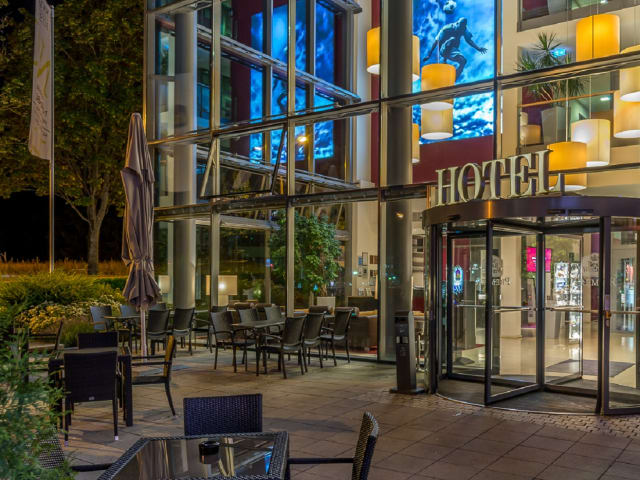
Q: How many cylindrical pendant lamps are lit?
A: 10